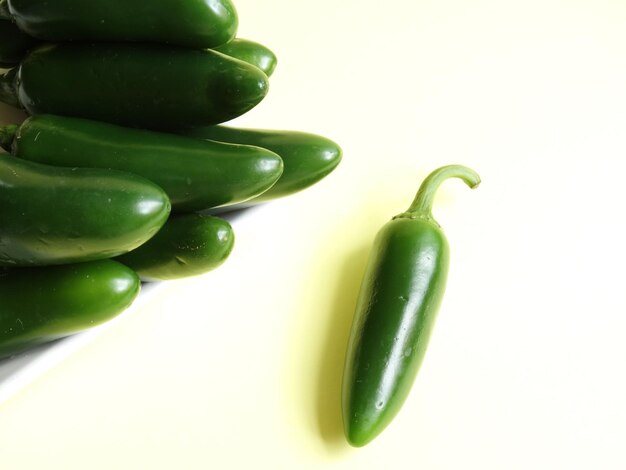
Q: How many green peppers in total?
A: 9